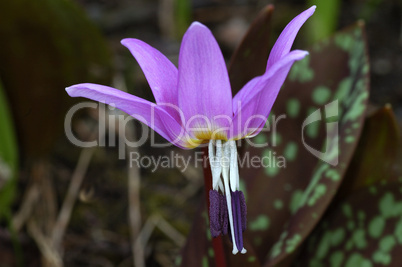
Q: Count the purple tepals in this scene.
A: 5